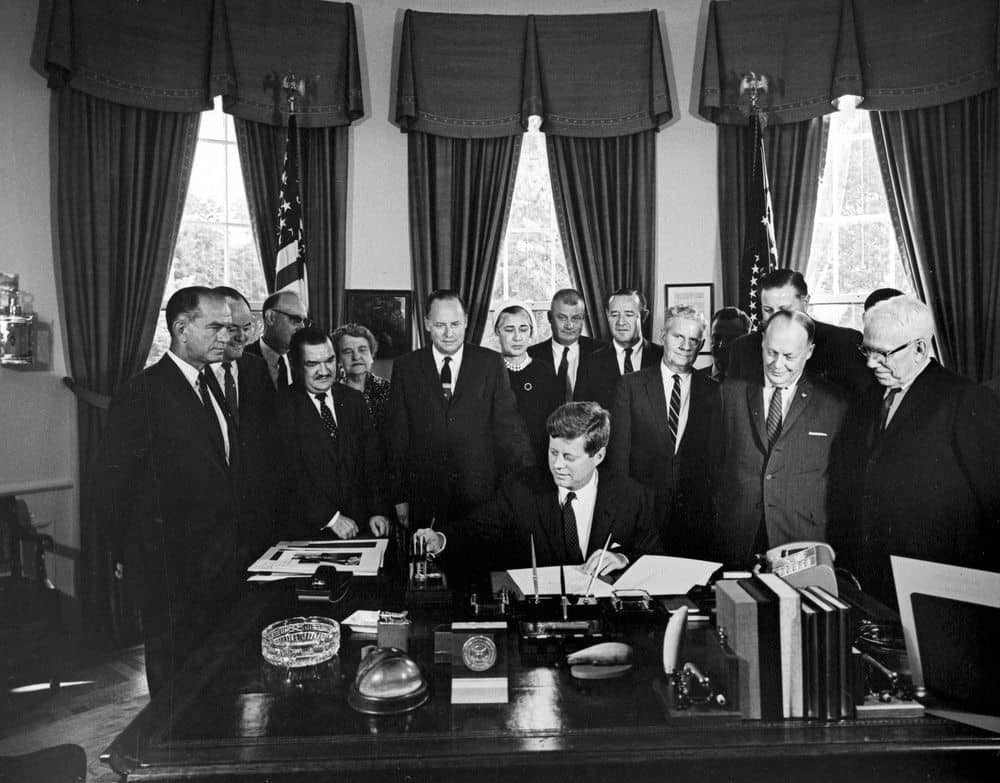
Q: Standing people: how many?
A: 15